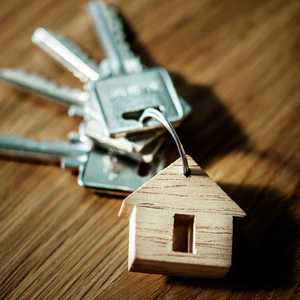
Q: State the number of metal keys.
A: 4